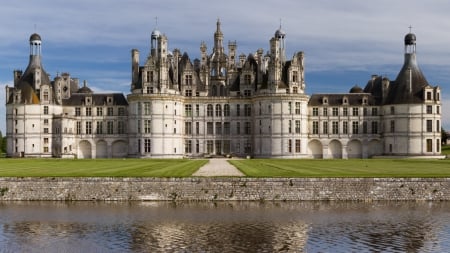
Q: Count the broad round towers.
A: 4